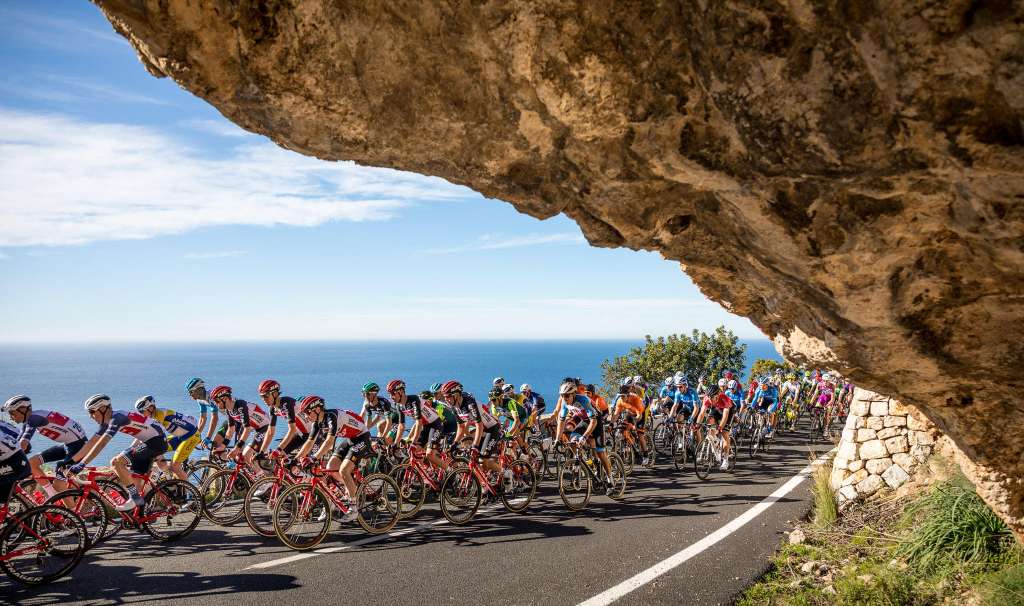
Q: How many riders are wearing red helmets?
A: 5